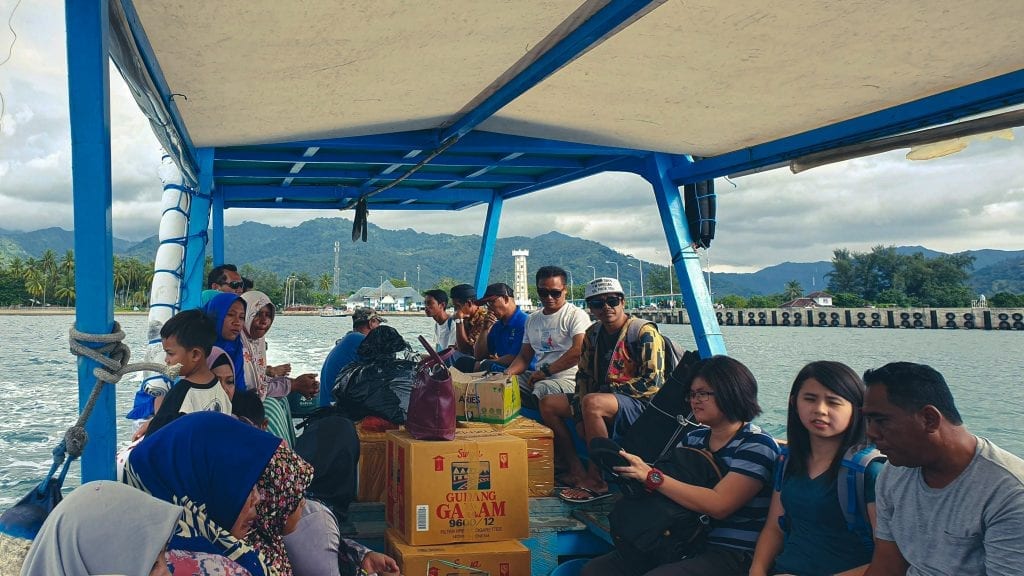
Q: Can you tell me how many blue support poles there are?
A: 5